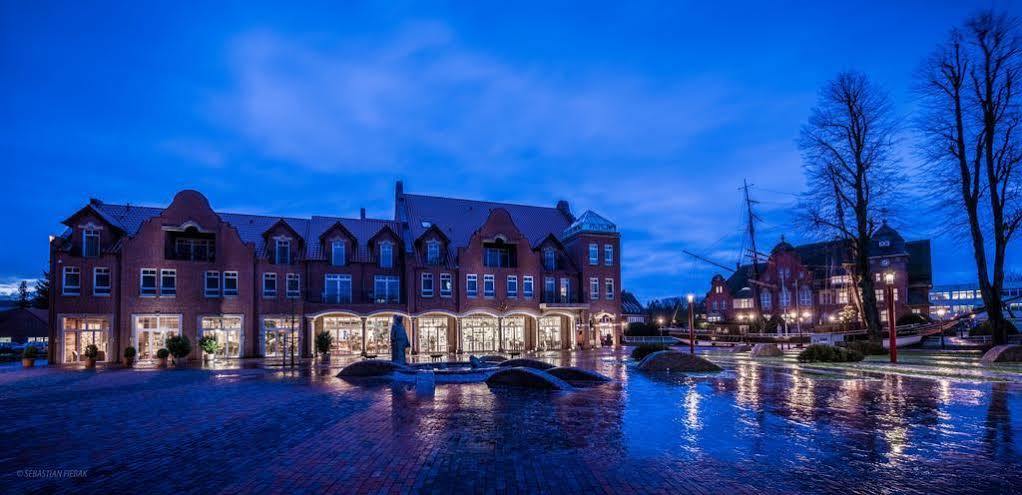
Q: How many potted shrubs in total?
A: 7